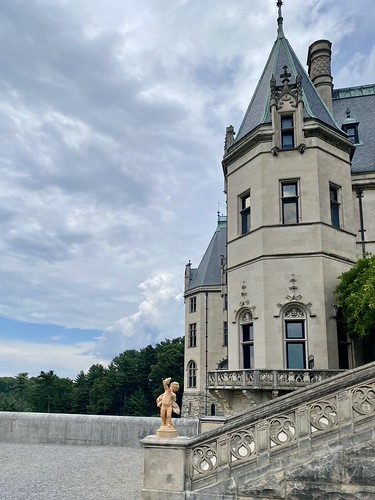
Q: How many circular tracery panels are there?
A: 5